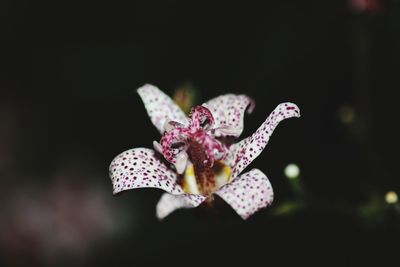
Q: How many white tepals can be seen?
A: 6